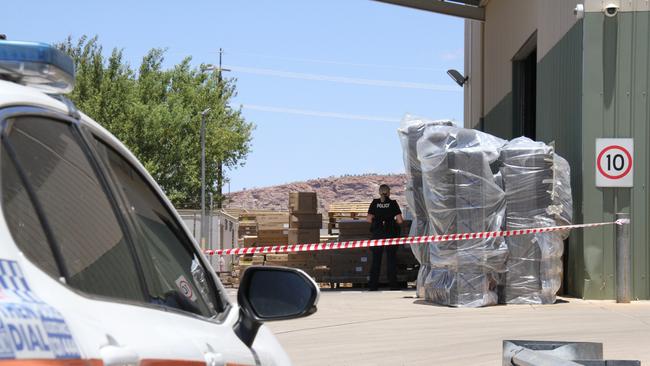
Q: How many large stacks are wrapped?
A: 3